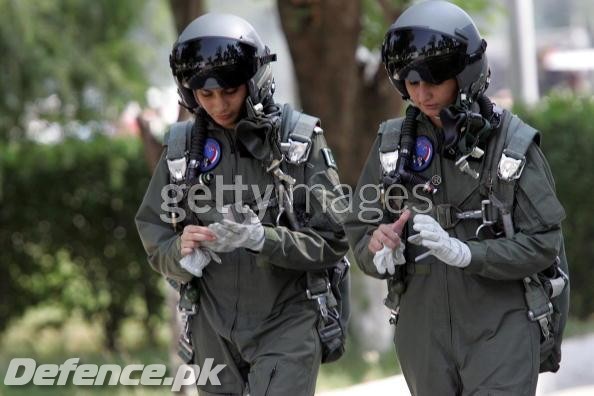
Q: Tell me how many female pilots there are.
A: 2